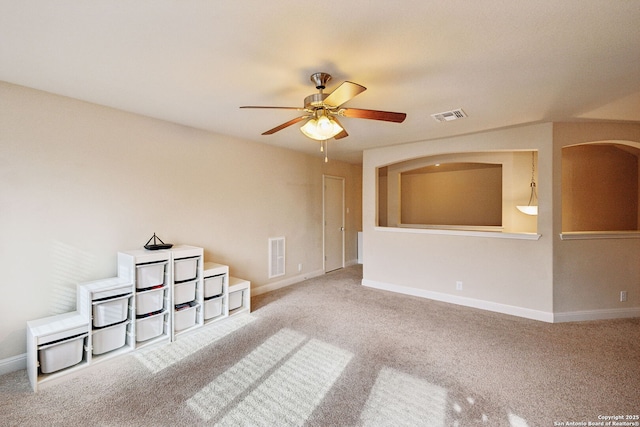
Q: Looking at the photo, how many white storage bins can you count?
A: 12